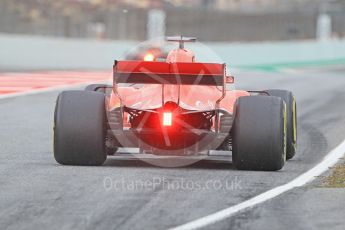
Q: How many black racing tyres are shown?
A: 4